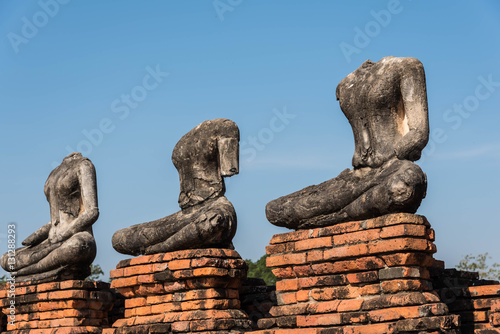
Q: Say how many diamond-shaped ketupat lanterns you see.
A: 0